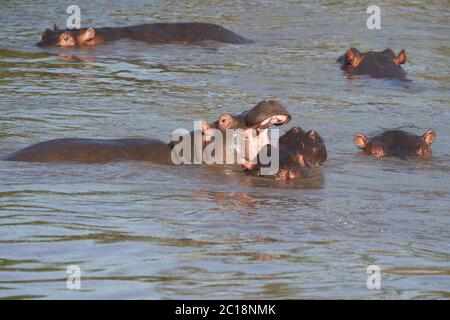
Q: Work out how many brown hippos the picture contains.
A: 5